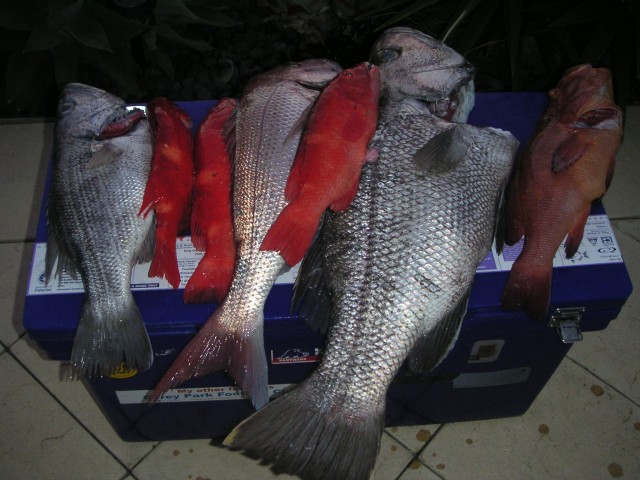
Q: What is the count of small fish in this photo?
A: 3